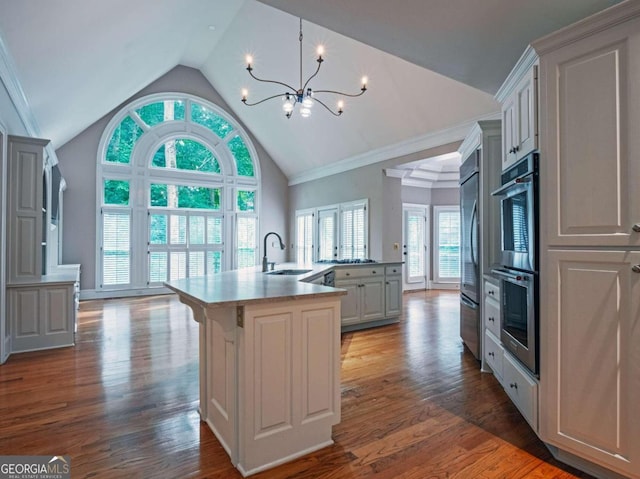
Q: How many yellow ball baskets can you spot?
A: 0